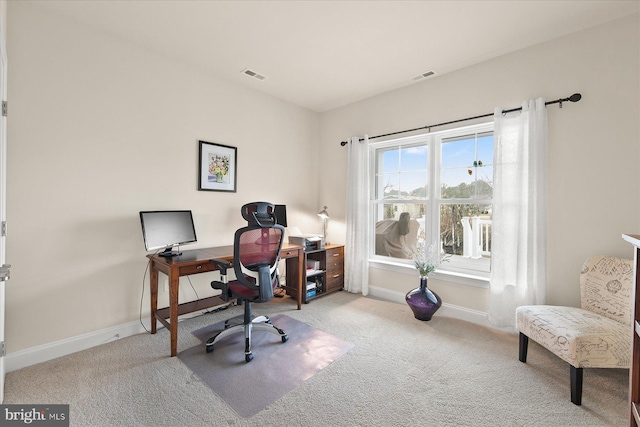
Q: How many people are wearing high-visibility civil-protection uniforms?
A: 0